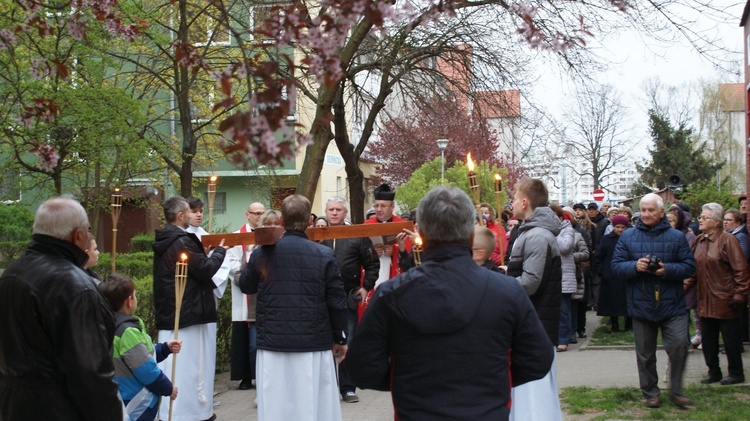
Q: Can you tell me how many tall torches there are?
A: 6